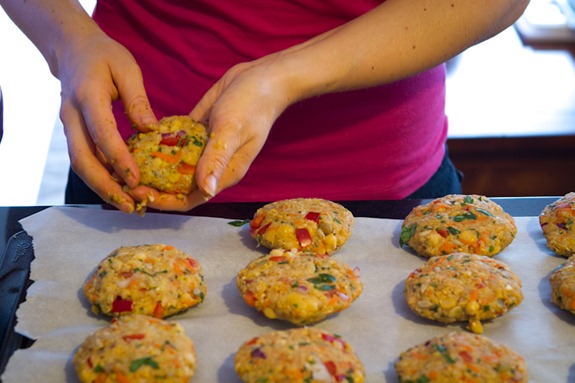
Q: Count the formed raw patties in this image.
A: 11